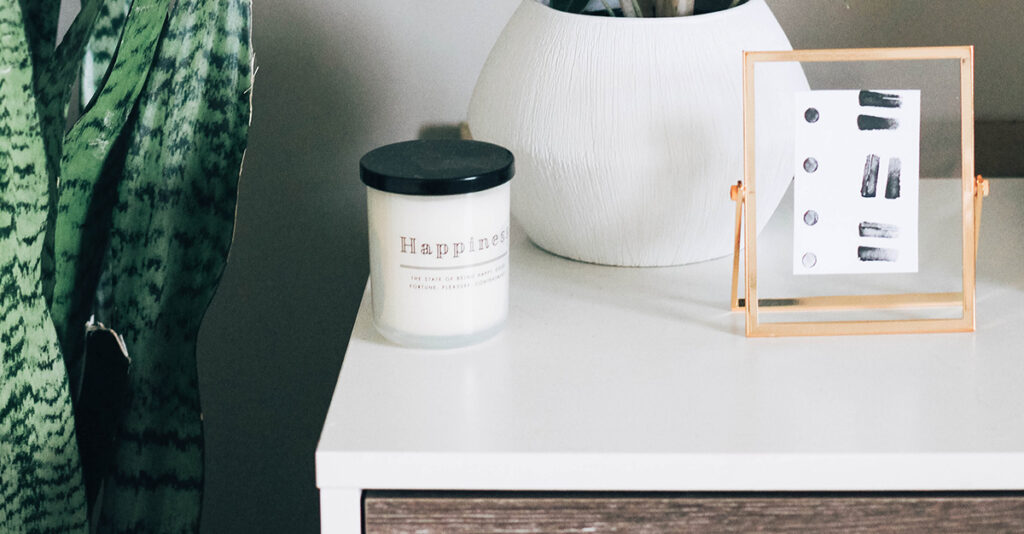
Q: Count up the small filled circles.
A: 4